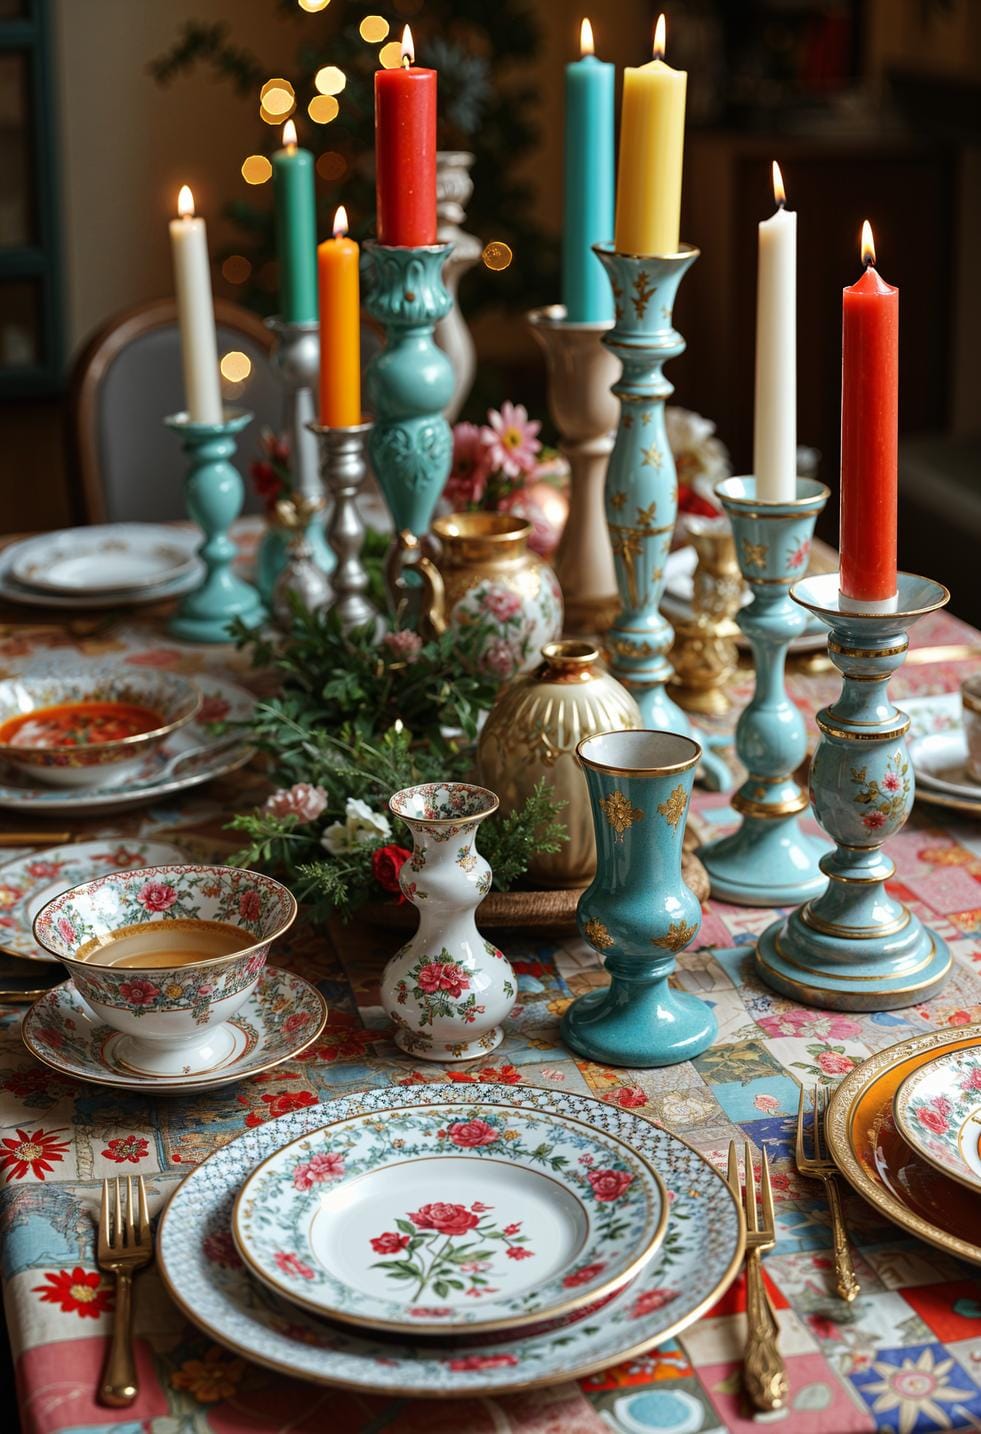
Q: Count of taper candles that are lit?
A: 8